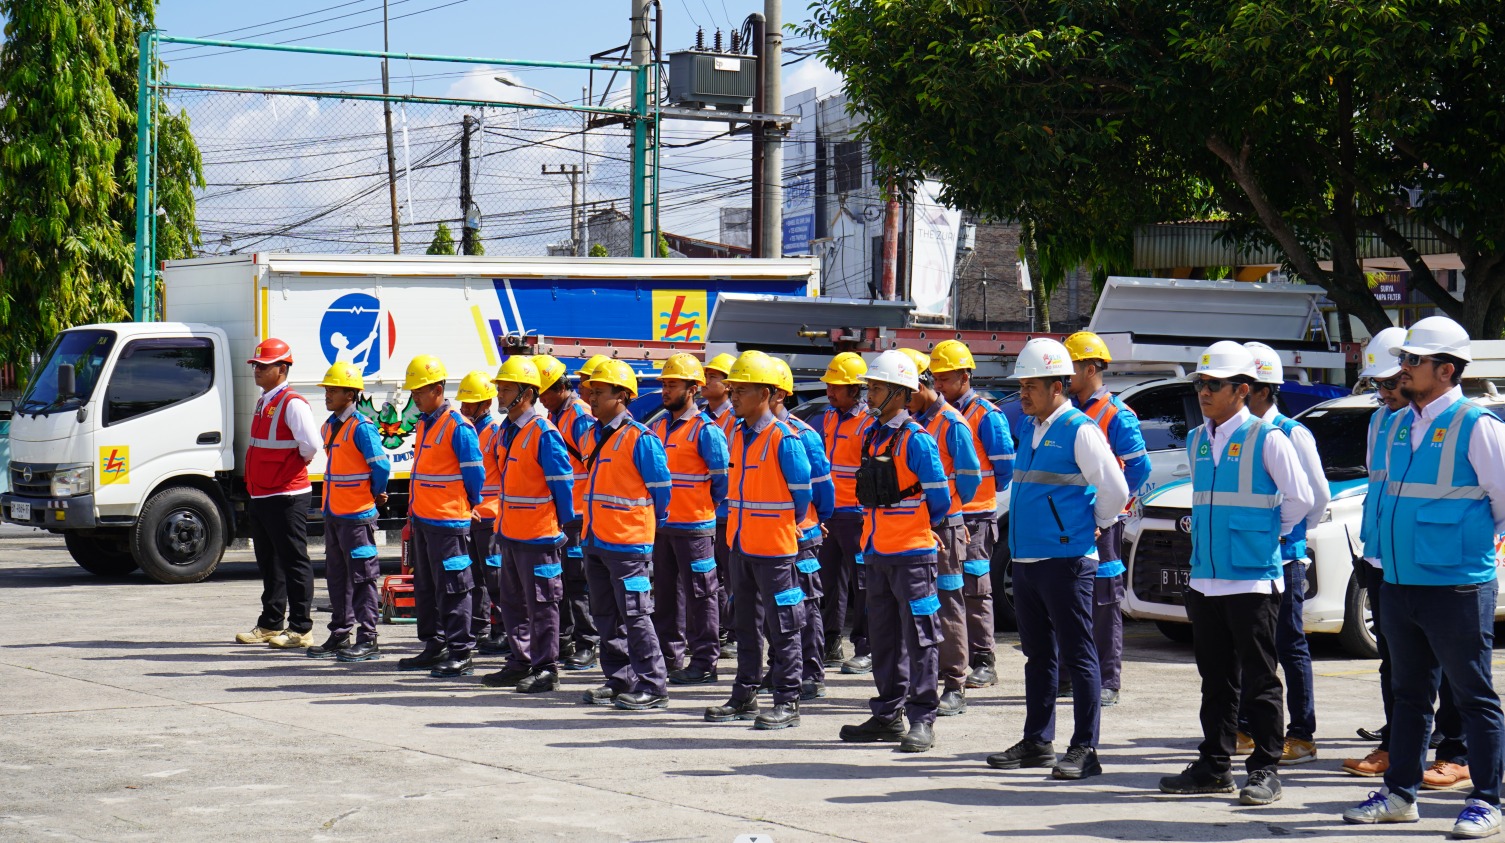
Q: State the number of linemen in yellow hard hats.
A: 15